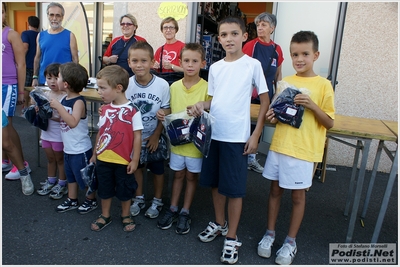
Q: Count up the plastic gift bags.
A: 7